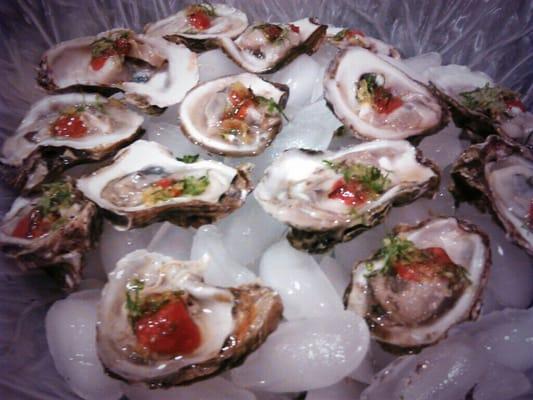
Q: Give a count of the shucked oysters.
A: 14